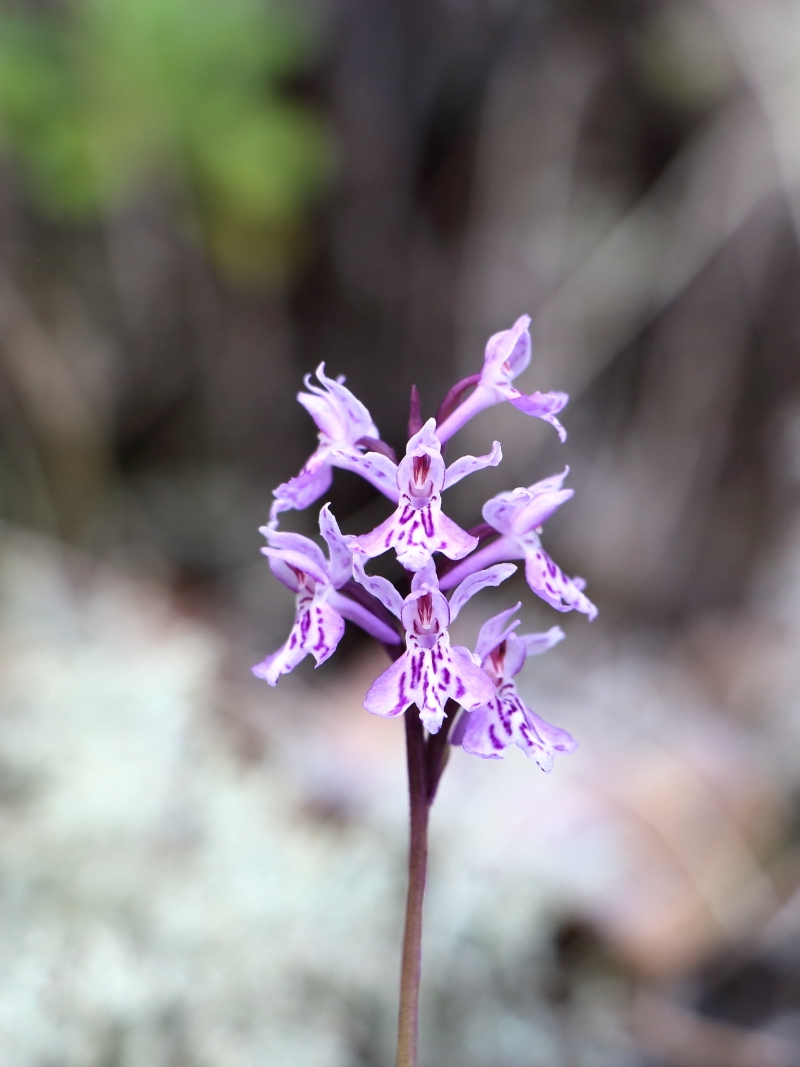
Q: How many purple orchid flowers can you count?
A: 7